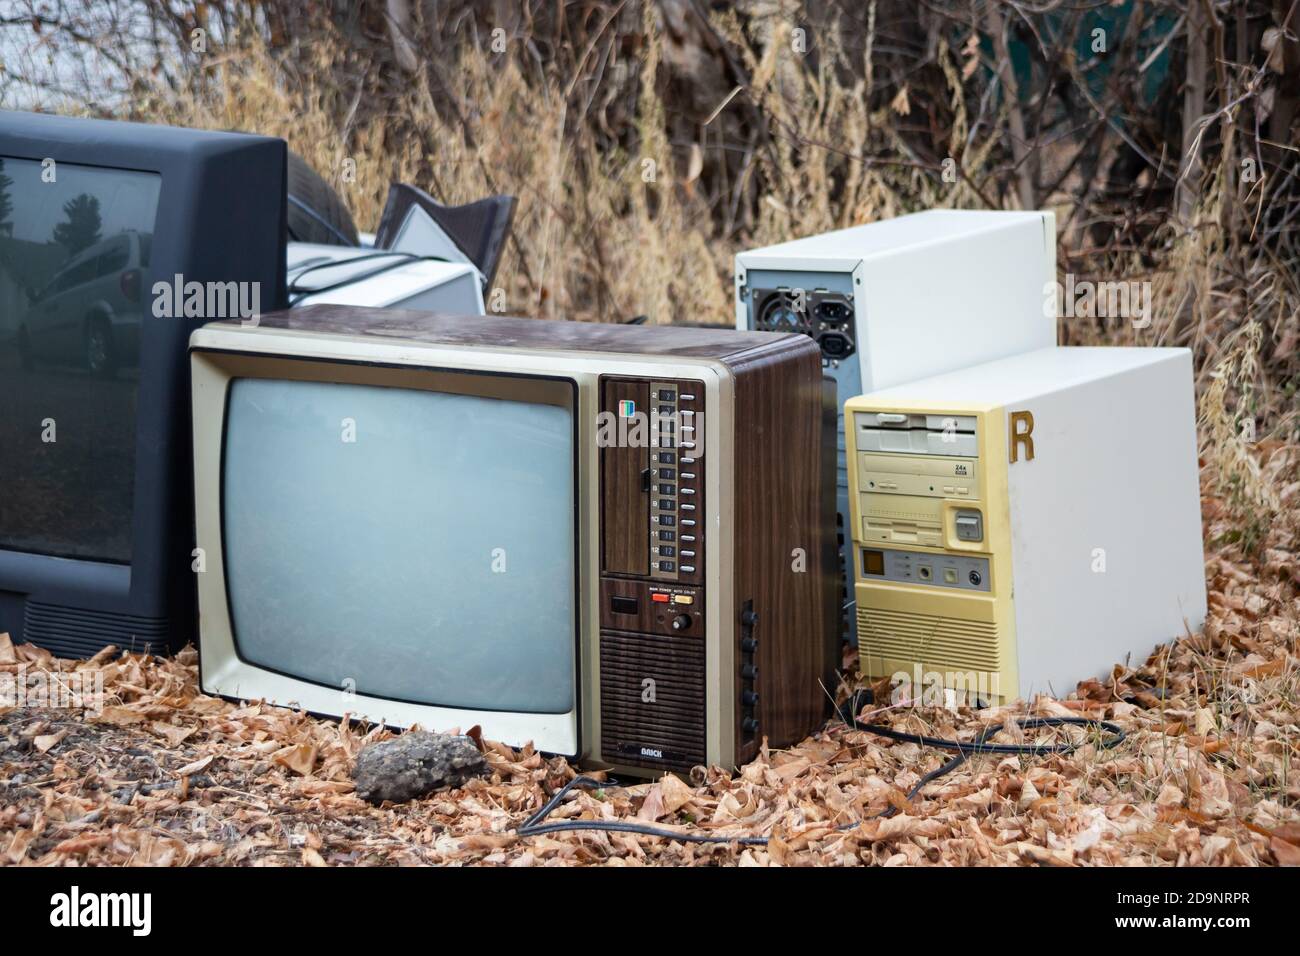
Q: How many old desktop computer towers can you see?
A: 2